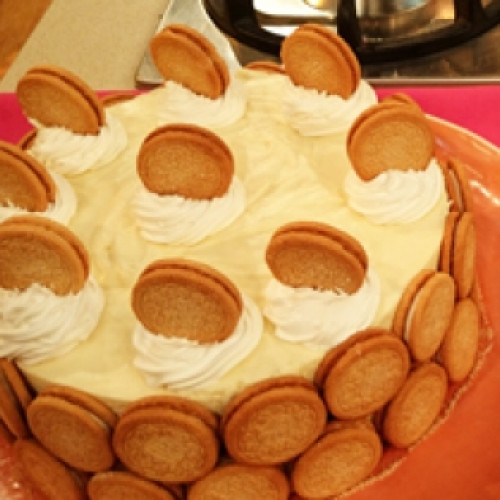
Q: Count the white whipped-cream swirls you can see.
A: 9